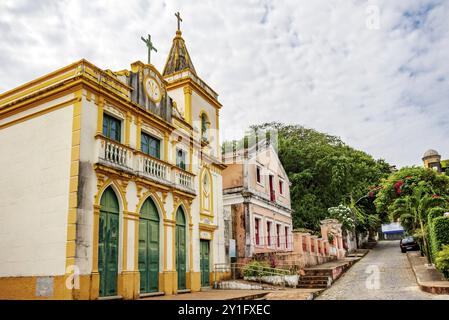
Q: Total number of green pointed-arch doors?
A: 3